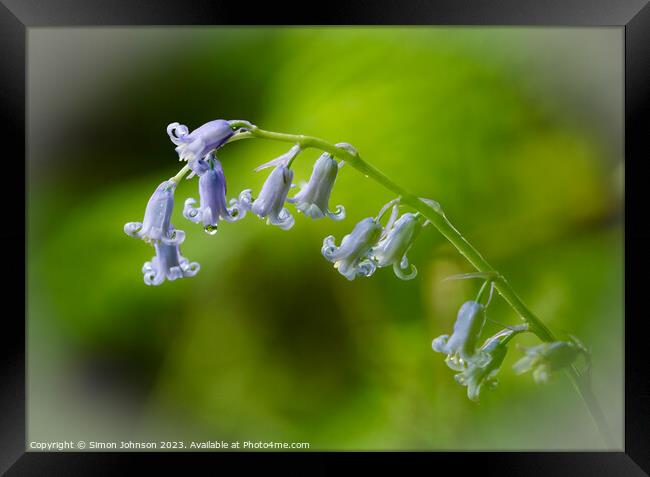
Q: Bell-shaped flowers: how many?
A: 11